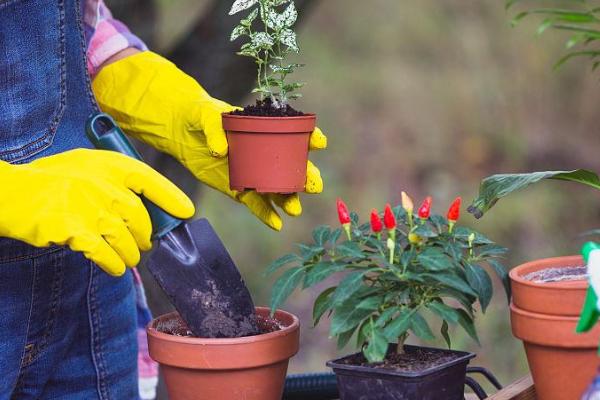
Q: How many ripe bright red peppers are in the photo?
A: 5